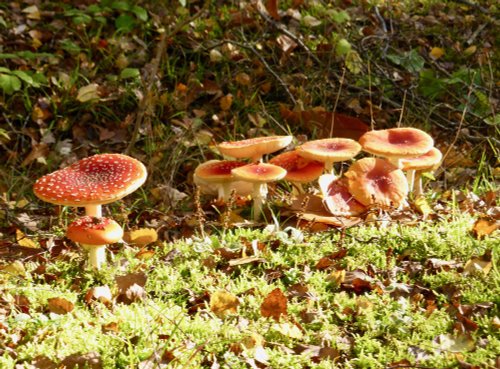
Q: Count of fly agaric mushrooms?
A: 11